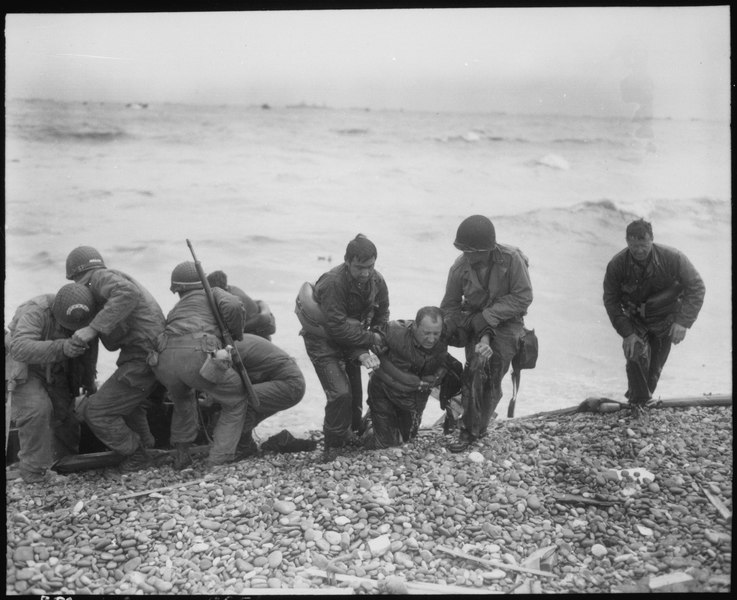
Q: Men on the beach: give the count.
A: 9